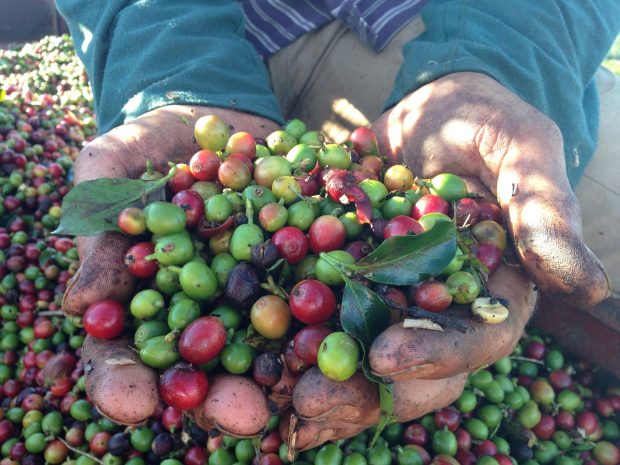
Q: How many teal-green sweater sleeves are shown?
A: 2